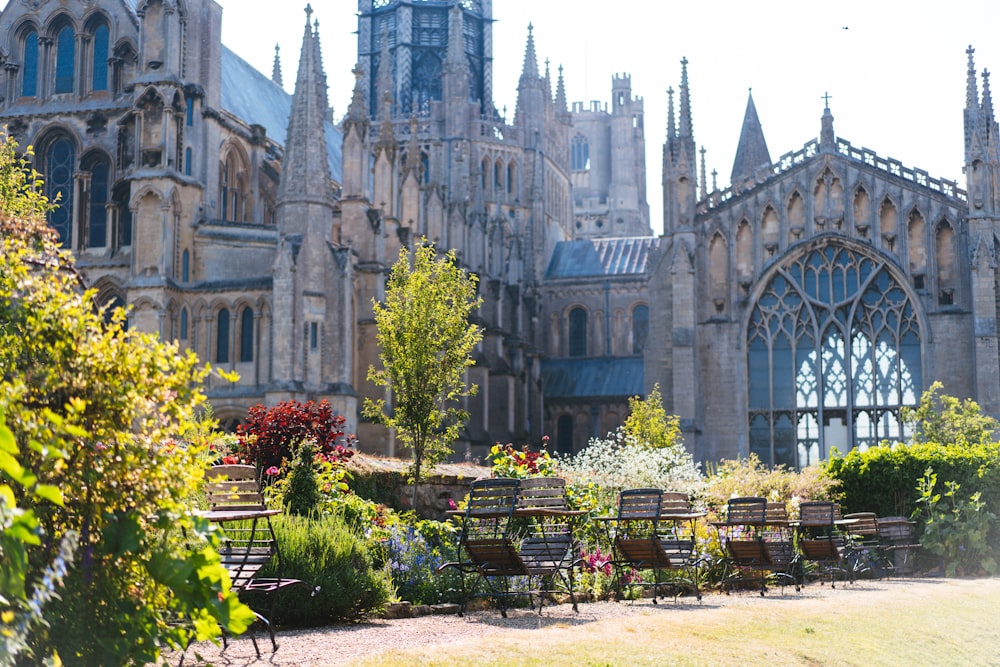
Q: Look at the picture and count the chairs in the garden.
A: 11